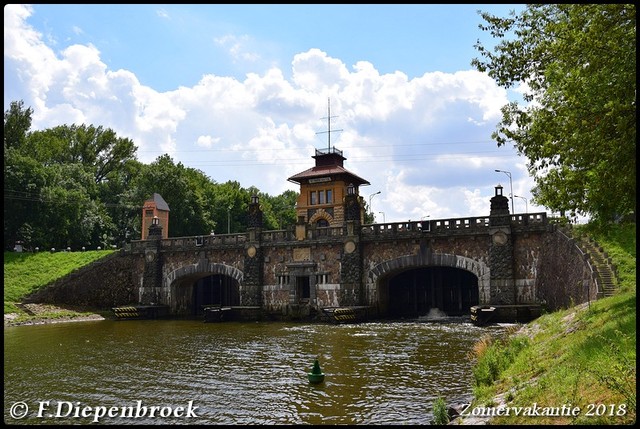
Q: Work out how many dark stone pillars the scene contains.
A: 4